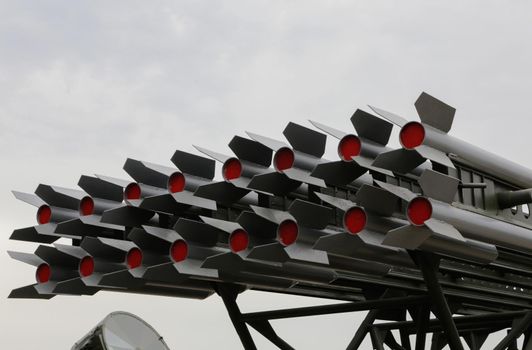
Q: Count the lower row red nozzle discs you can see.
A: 8